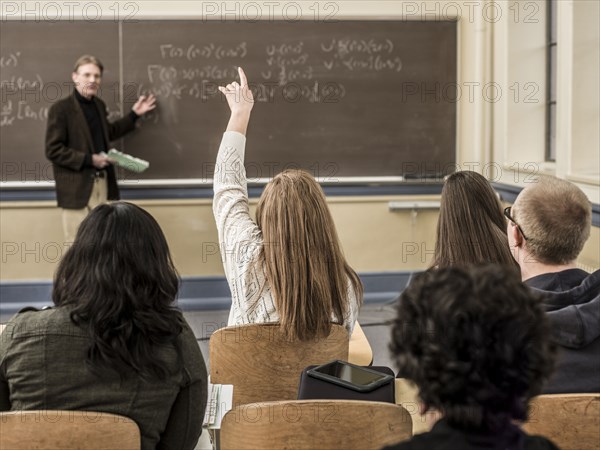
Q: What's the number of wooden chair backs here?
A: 4